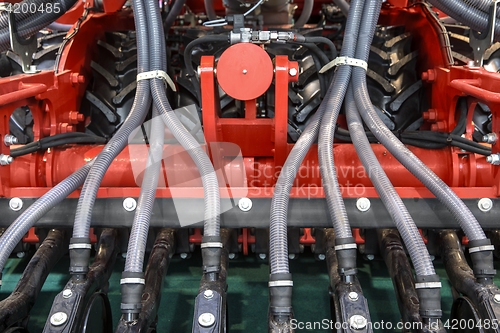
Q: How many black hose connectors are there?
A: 7